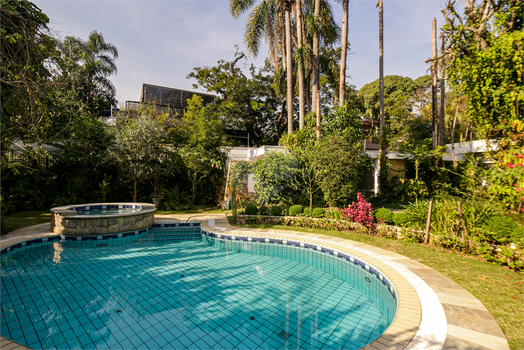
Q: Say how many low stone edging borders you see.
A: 1